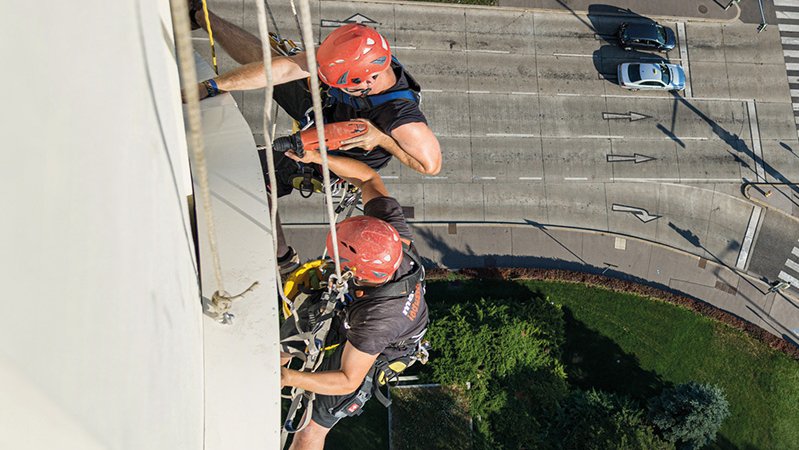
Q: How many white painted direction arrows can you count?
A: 4